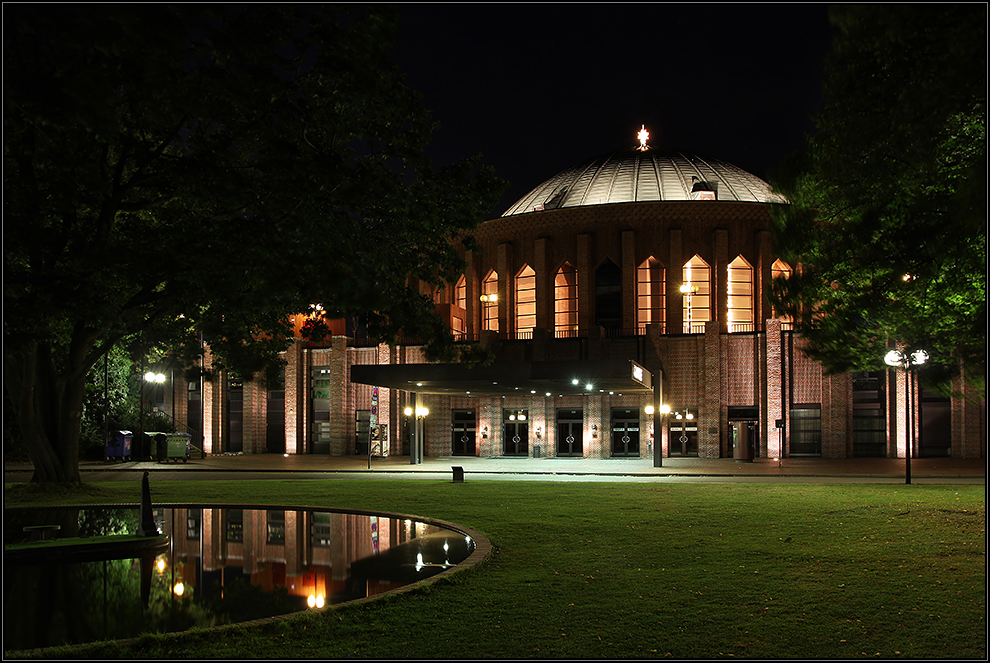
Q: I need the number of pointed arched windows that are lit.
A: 8